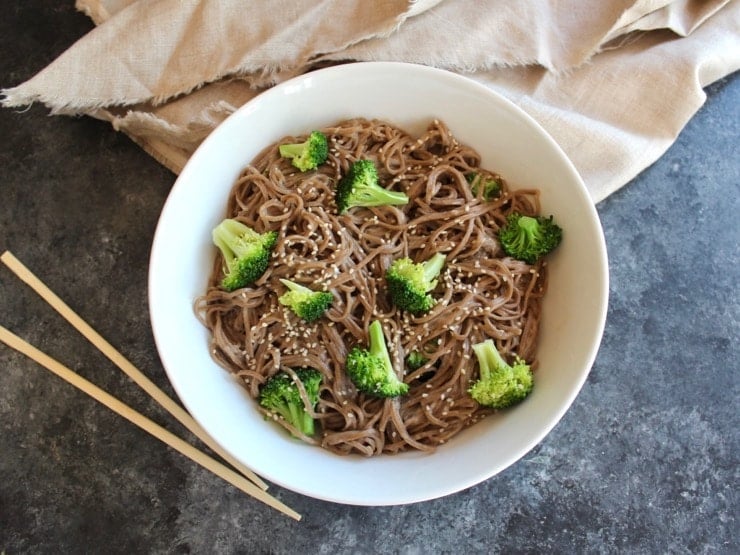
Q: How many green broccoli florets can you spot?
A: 11